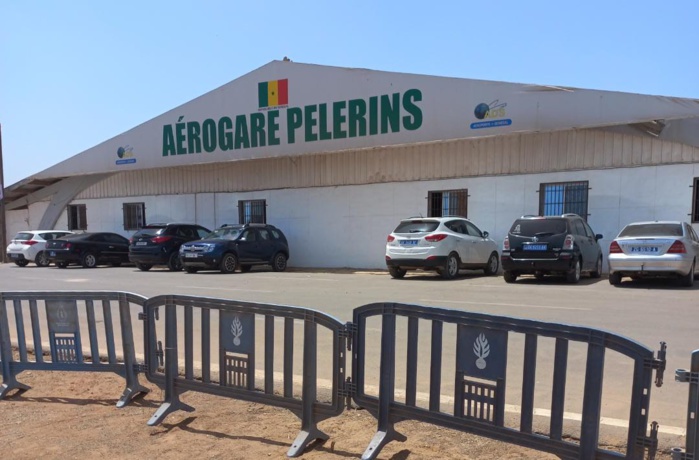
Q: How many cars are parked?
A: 7